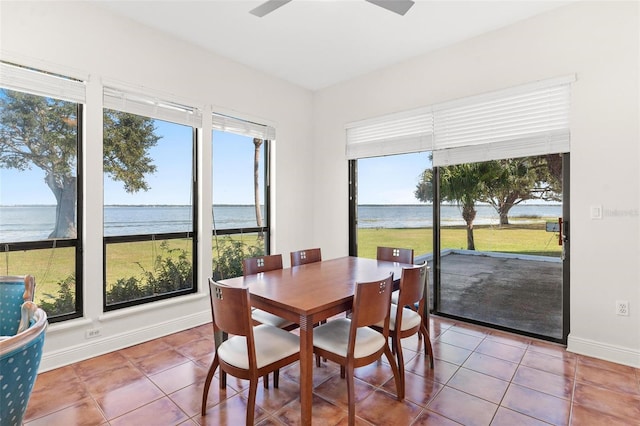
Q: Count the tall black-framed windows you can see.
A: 3